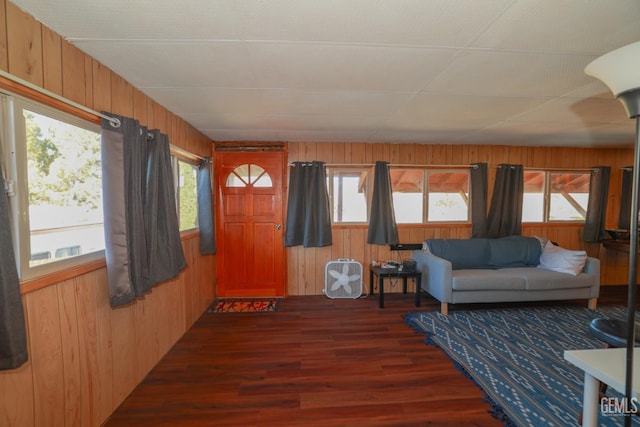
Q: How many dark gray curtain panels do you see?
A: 10